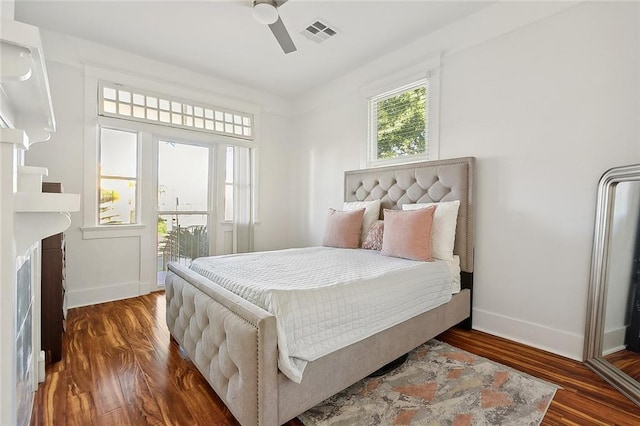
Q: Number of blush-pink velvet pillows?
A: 2